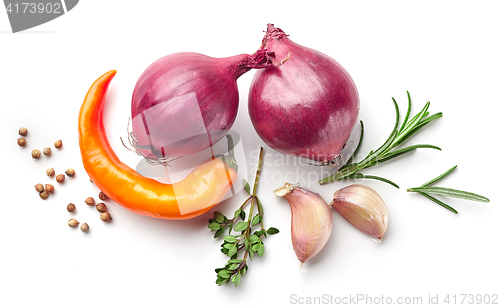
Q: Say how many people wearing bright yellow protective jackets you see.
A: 0